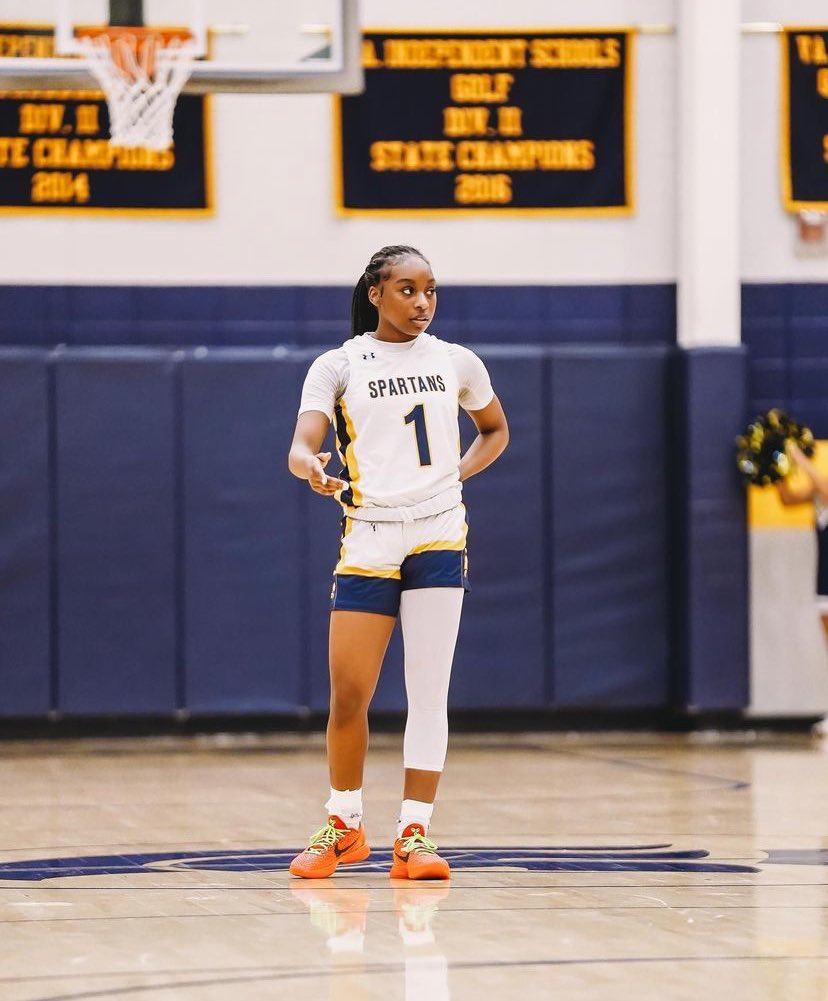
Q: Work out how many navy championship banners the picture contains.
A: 3